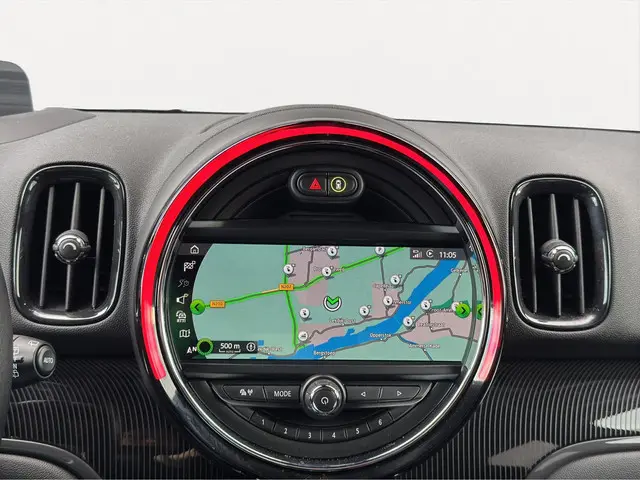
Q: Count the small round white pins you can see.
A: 12